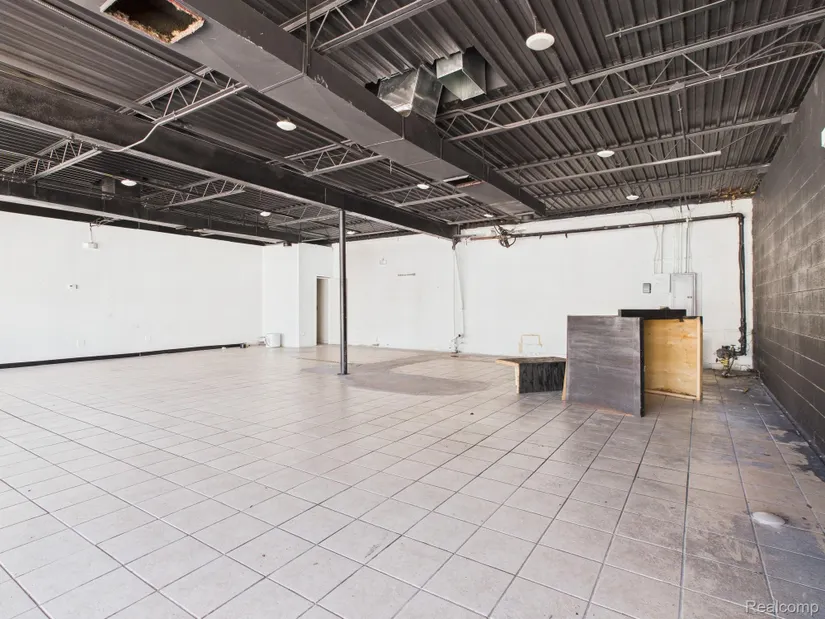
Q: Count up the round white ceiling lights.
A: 9